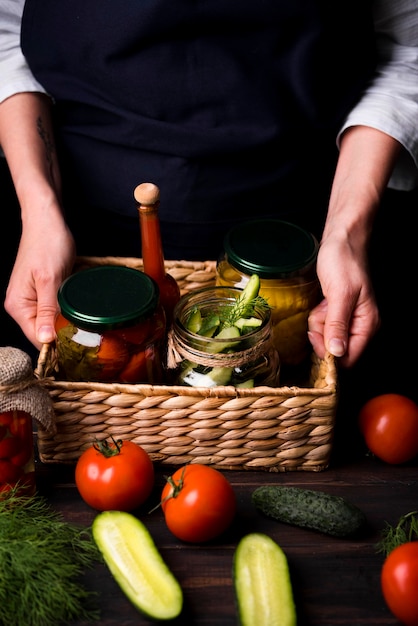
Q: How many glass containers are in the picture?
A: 5